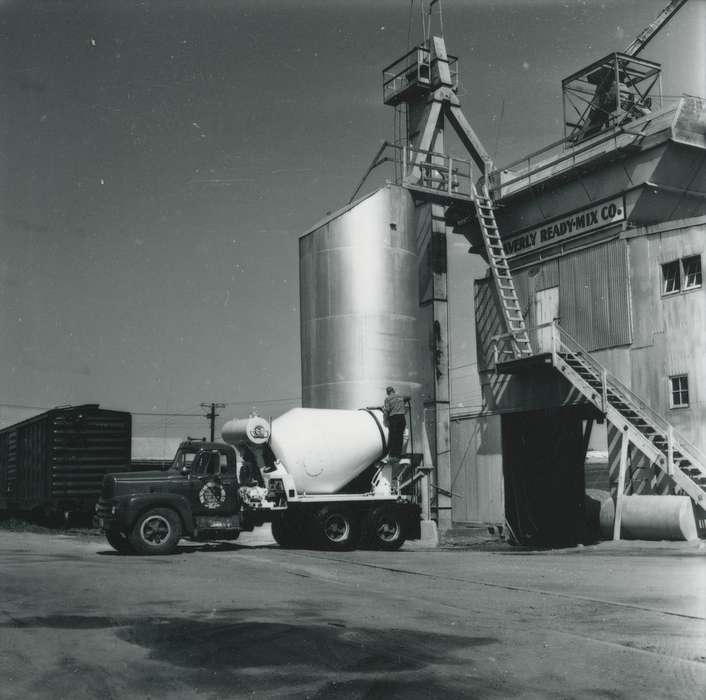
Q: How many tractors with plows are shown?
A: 0